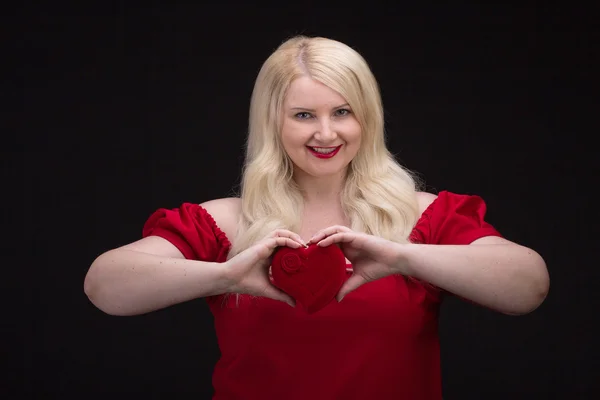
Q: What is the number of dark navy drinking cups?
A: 0